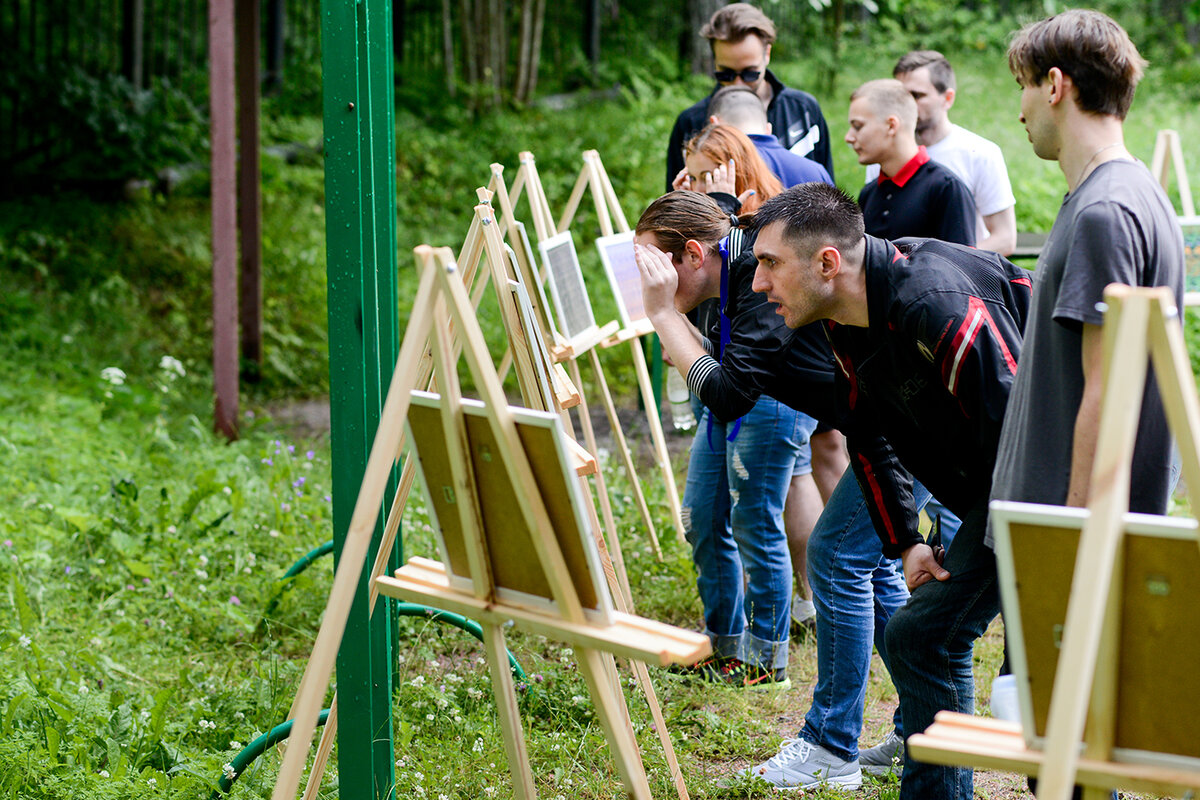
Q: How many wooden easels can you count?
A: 8